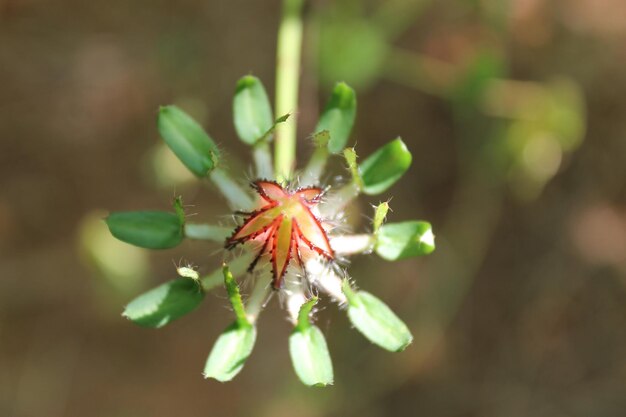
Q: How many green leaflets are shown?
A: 10